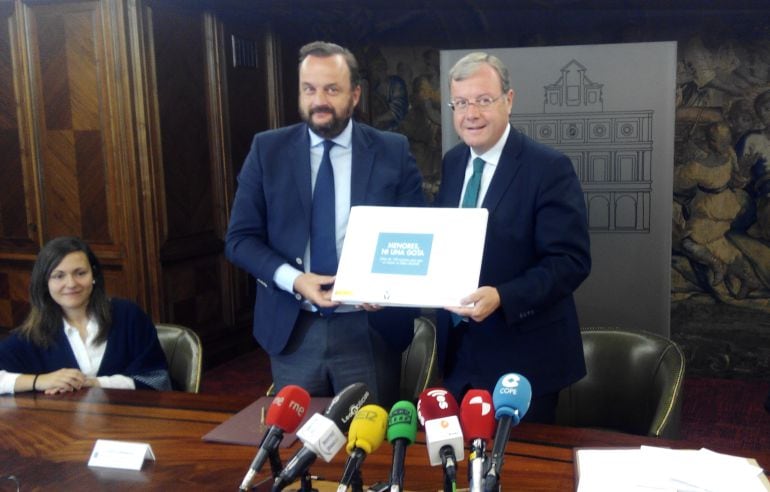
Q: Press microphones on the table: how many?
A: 7